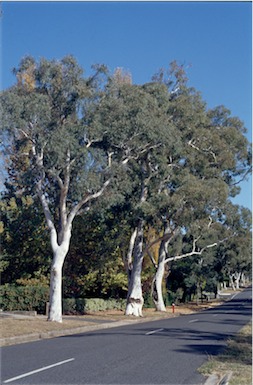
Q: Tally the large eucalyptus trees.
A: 3